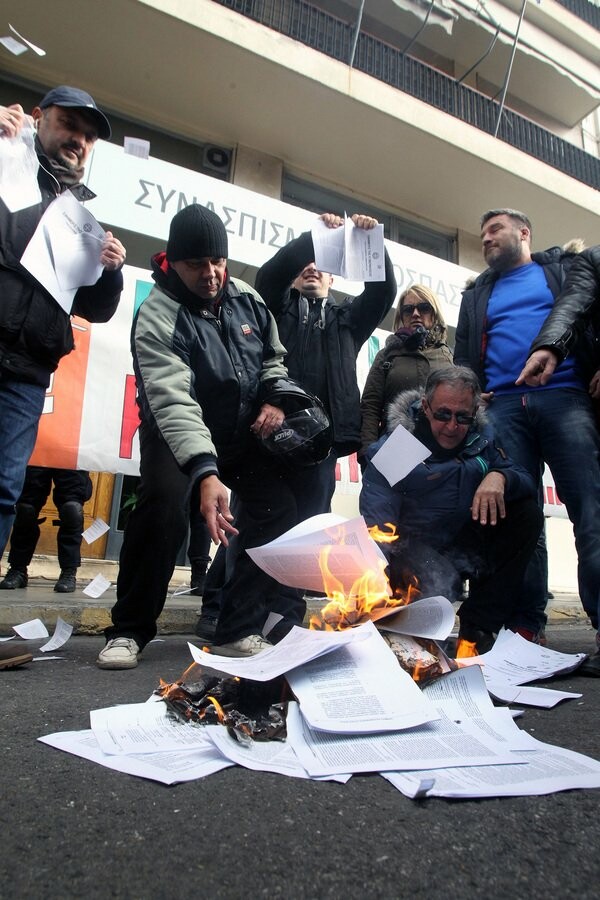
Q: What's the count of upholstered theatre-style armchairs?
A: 0